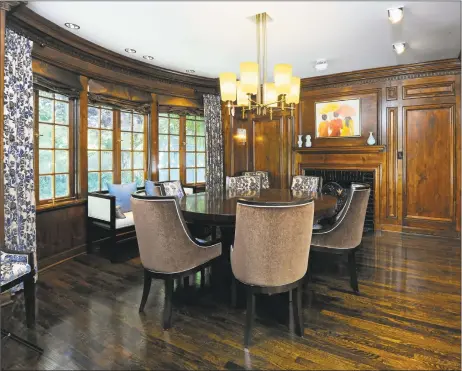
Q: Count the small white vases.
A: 3